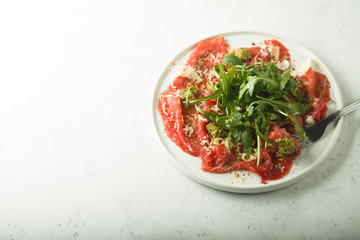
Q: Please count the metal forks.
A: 1